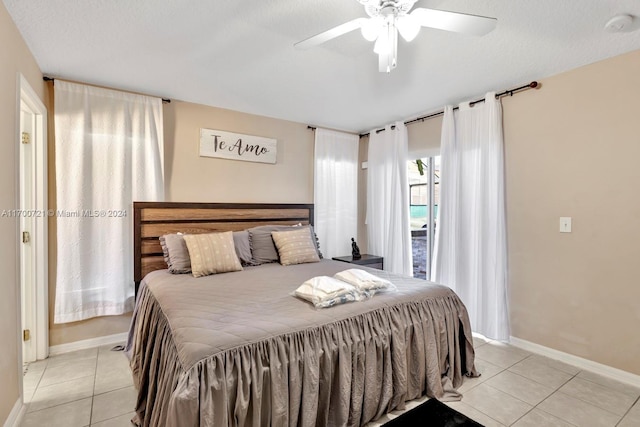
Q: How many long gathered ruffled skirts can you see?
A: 1